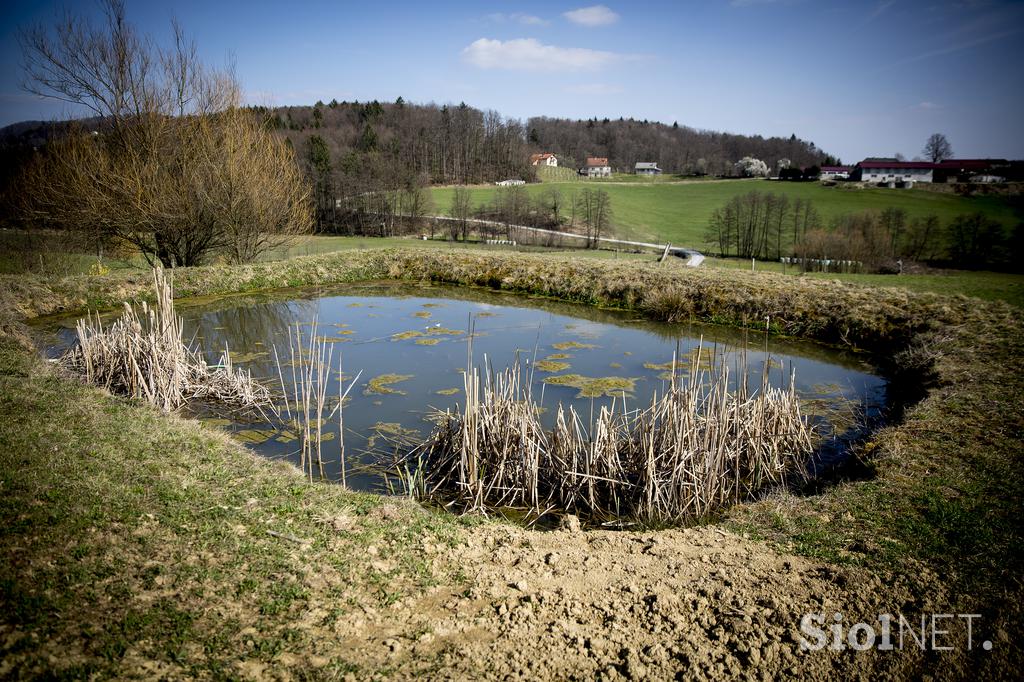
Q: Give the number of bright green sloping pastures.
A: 1